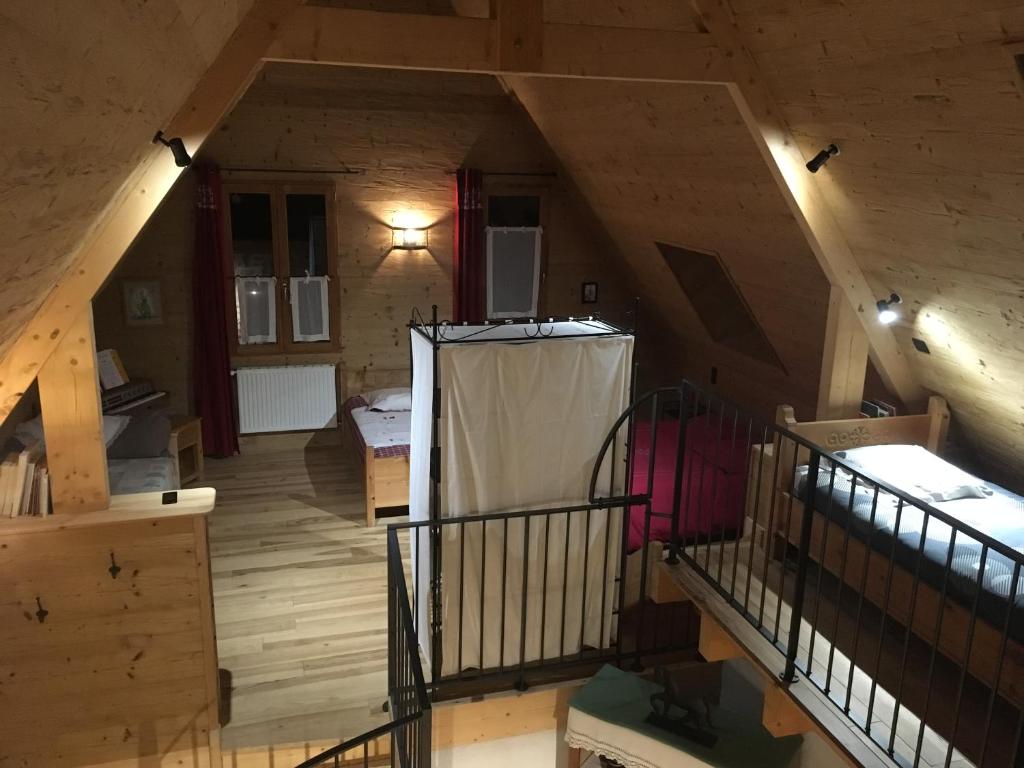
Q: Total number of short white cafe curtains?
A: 3